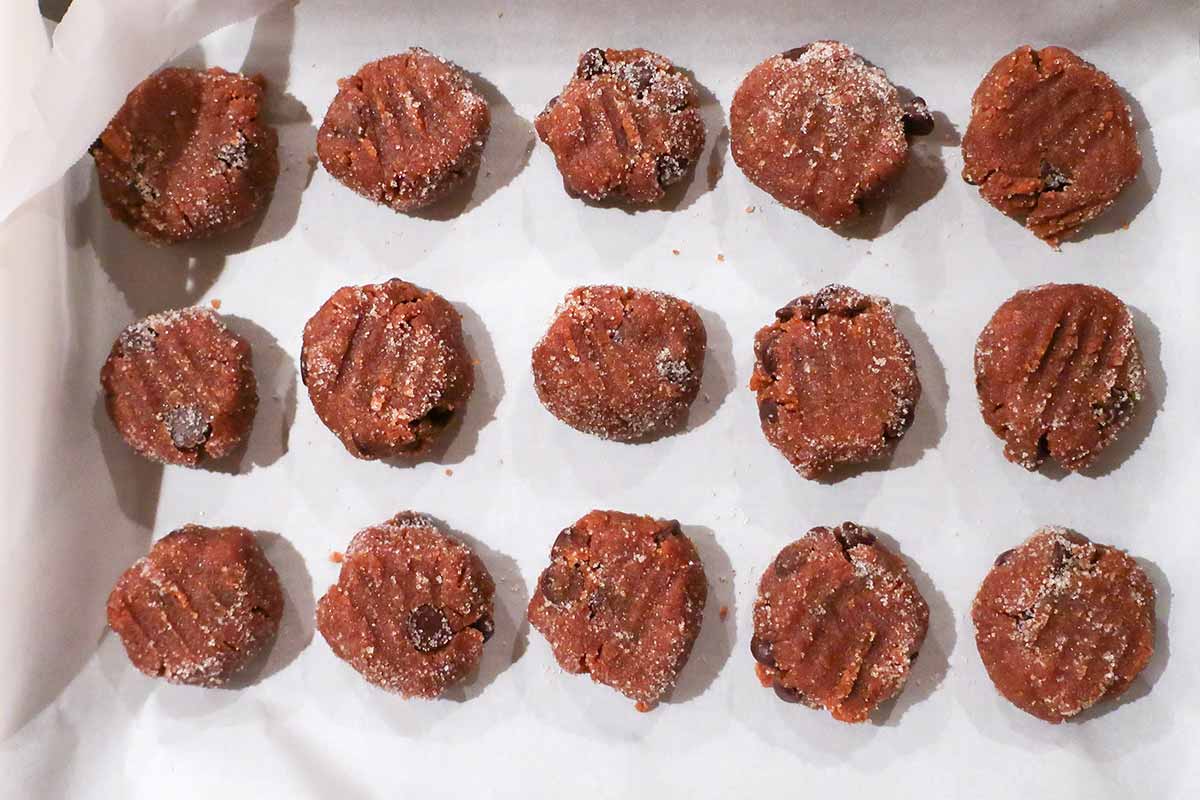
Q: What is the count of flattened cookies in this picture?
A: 15